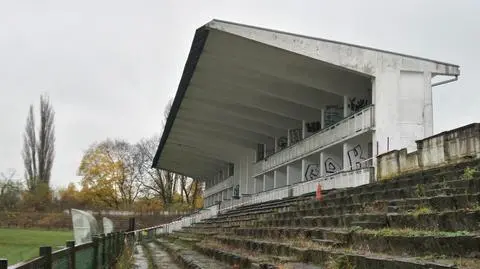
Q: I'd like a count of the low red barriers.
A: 1